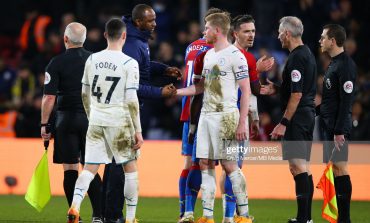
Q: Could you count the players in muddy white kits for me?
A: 2